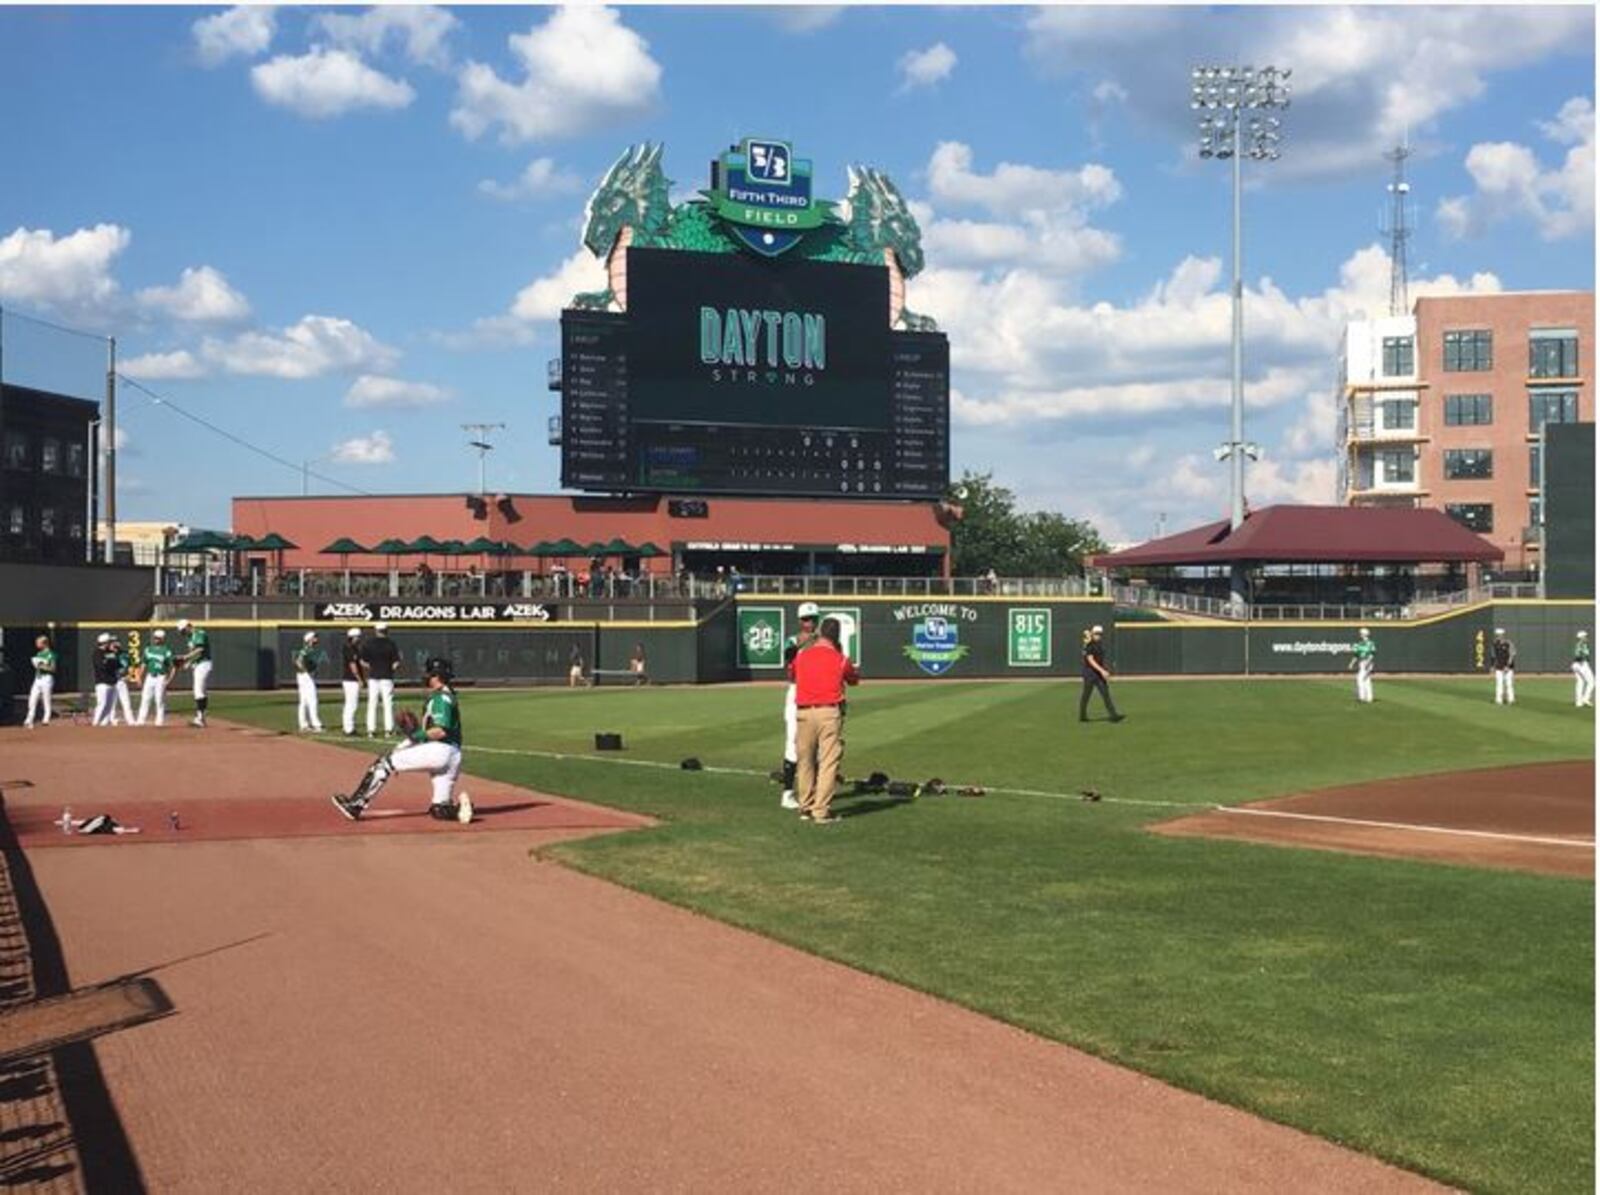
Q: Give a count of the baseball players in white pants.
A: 13